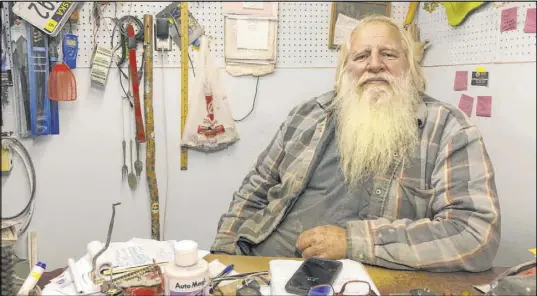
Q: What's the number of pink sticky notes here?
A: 5